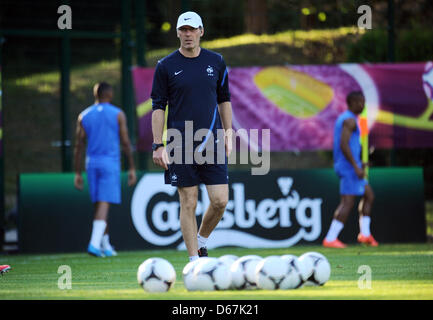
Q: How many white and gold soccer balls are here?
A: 0